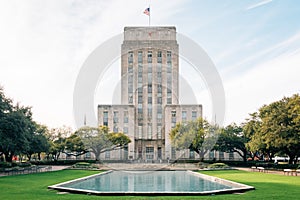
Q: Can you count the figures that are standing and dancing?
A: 0